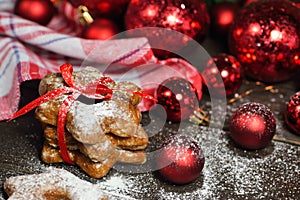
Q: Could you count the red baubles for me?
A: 11